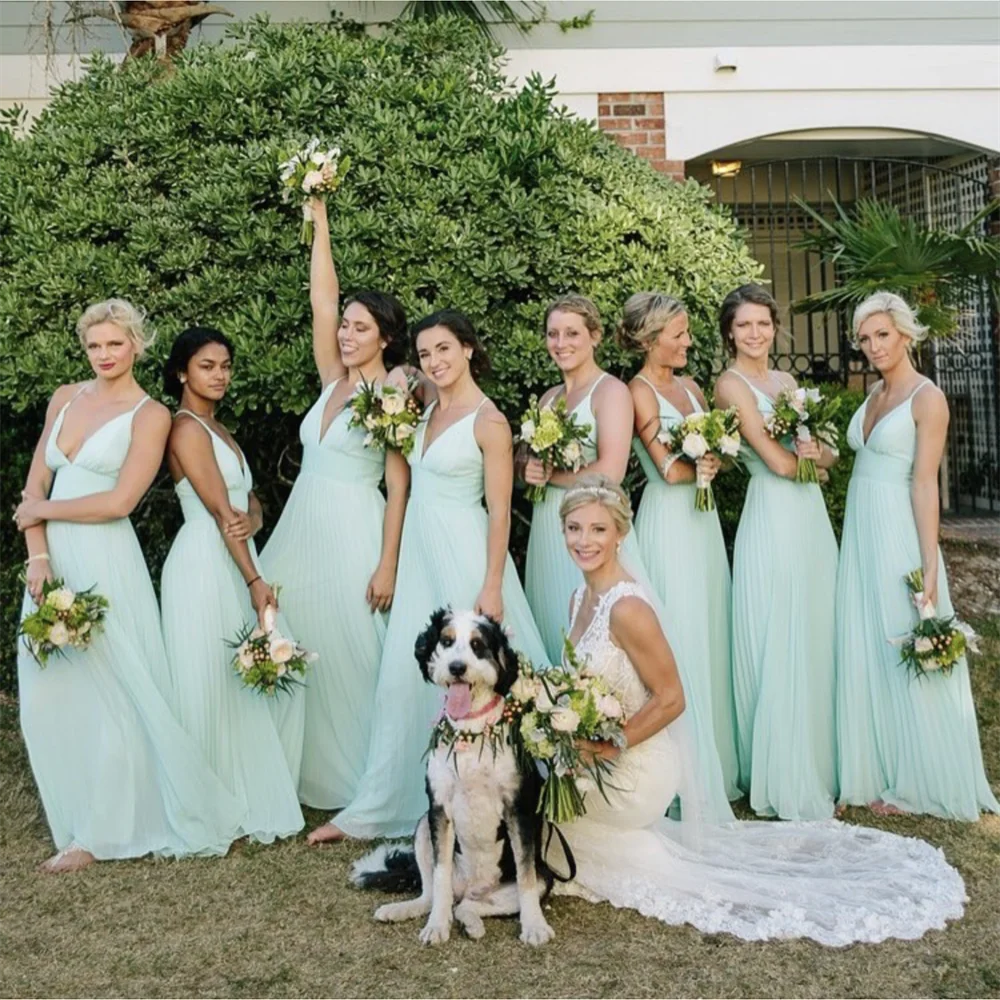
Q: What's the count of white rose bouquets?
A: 9